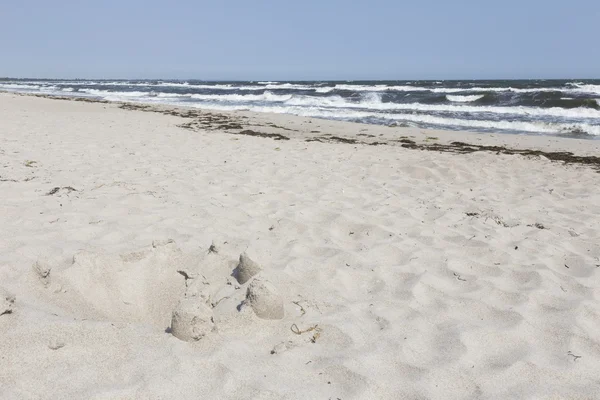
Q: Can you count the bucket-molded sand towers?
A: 3